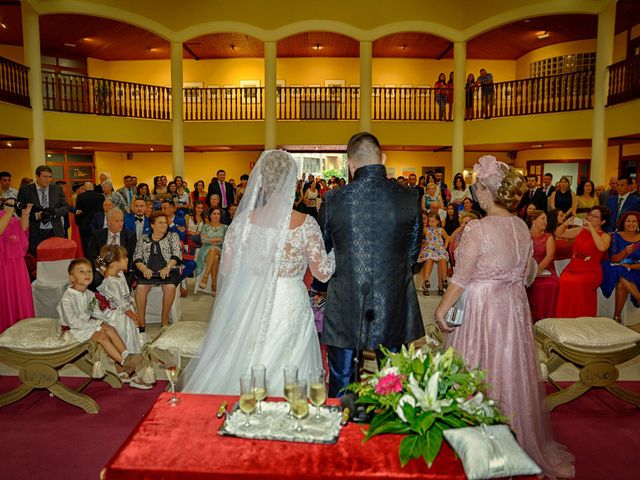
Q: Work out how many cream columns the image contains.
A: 6